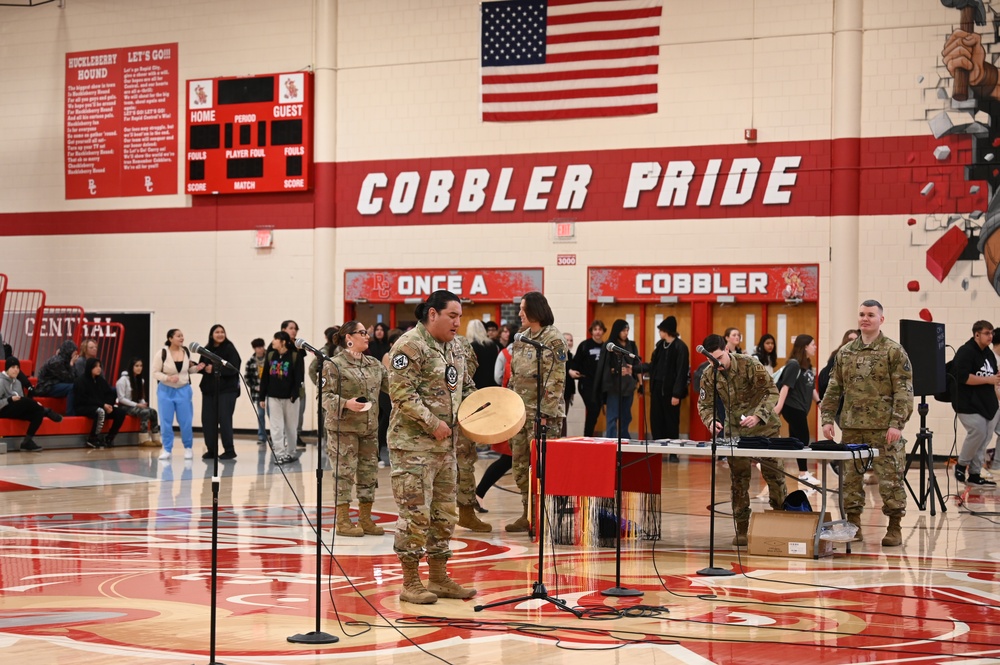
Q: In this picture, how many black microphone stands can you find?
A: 5